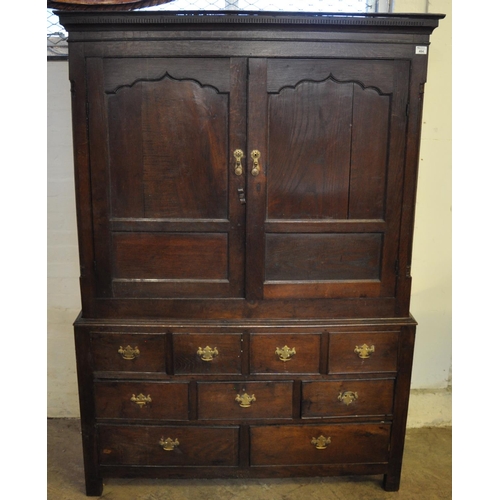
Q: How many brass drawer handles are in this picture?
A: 9